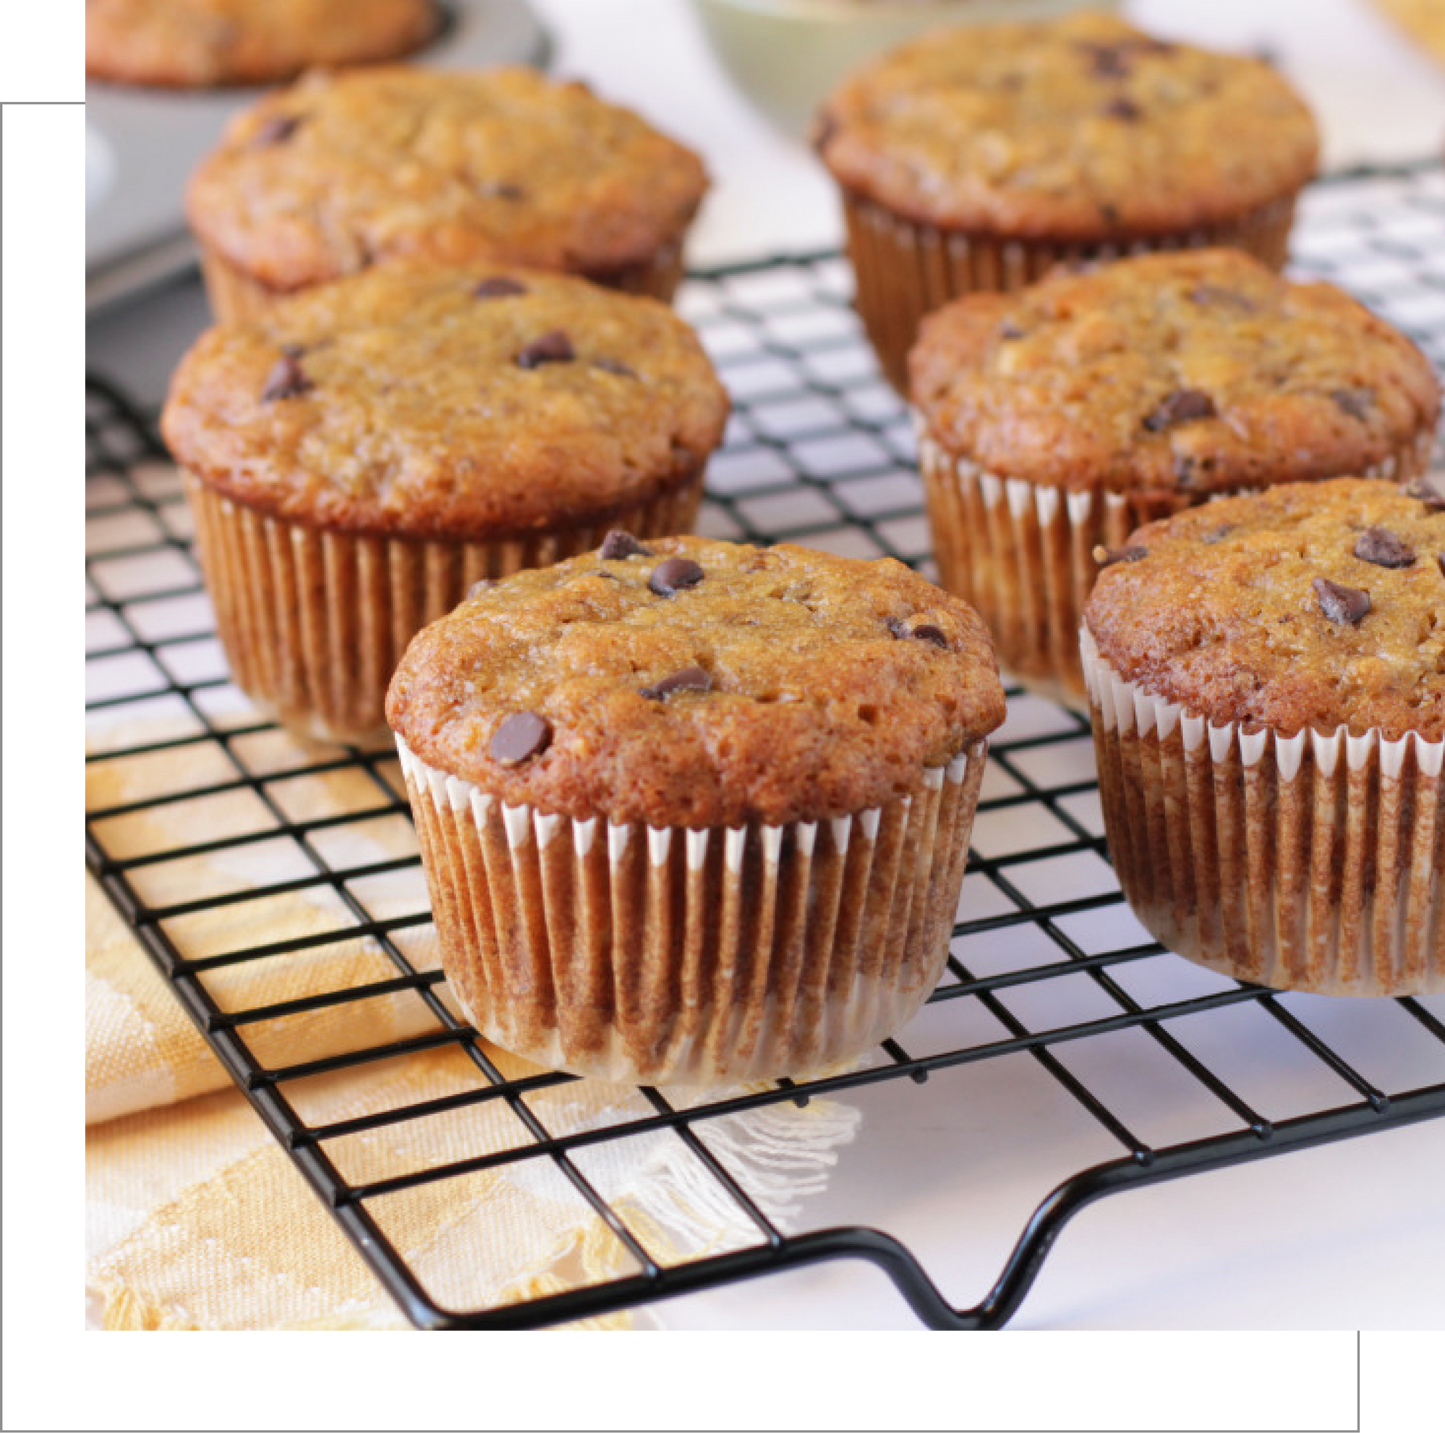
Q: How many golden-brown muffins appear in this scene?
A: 7